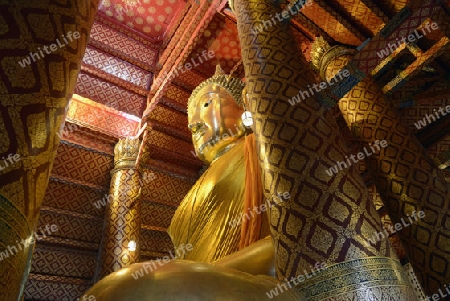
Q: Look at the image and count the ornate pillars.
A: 4